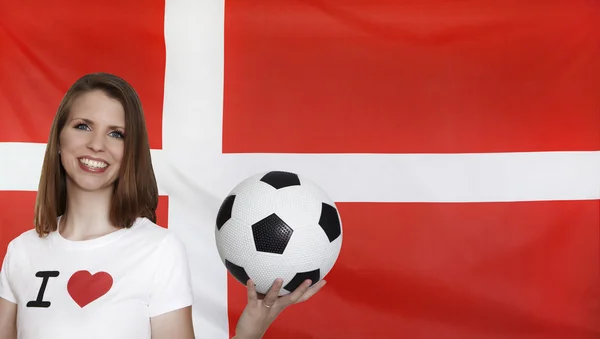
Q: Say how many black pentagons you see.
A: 6